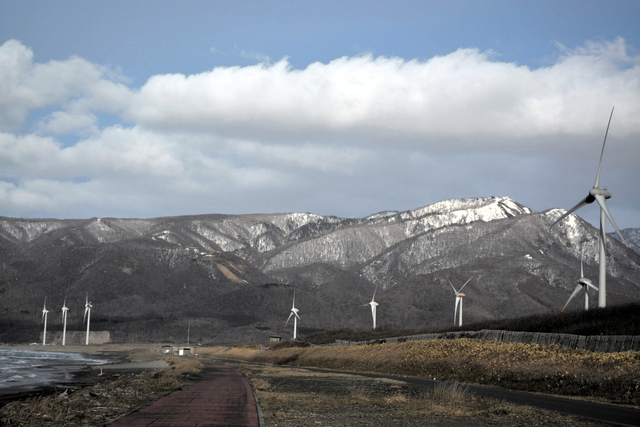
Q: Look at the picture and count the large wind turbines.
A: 8